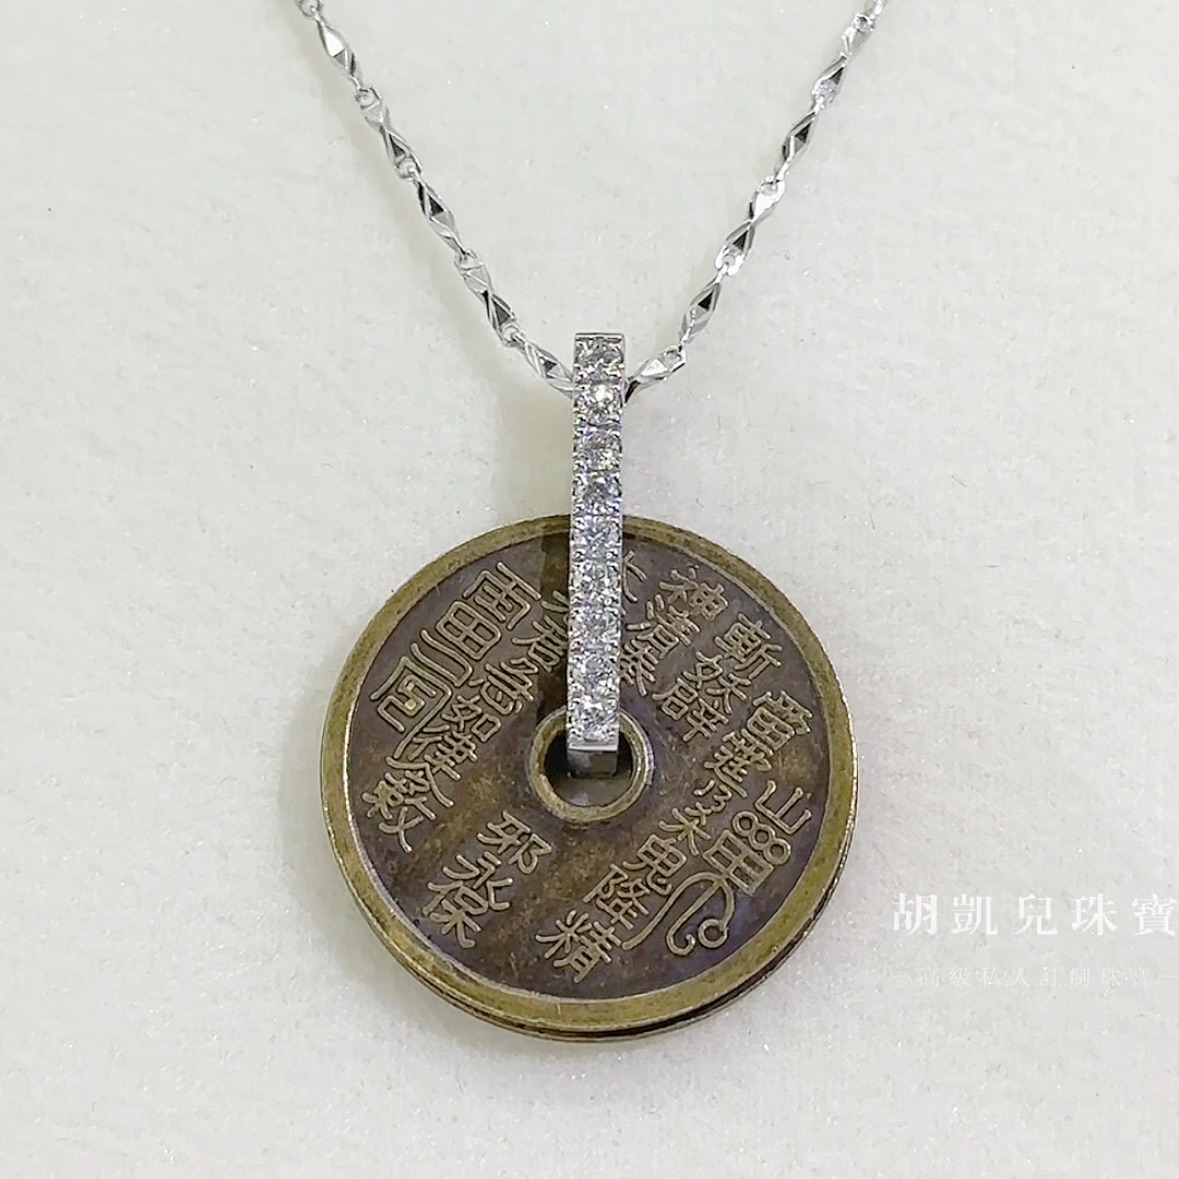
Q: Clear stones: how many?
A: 9